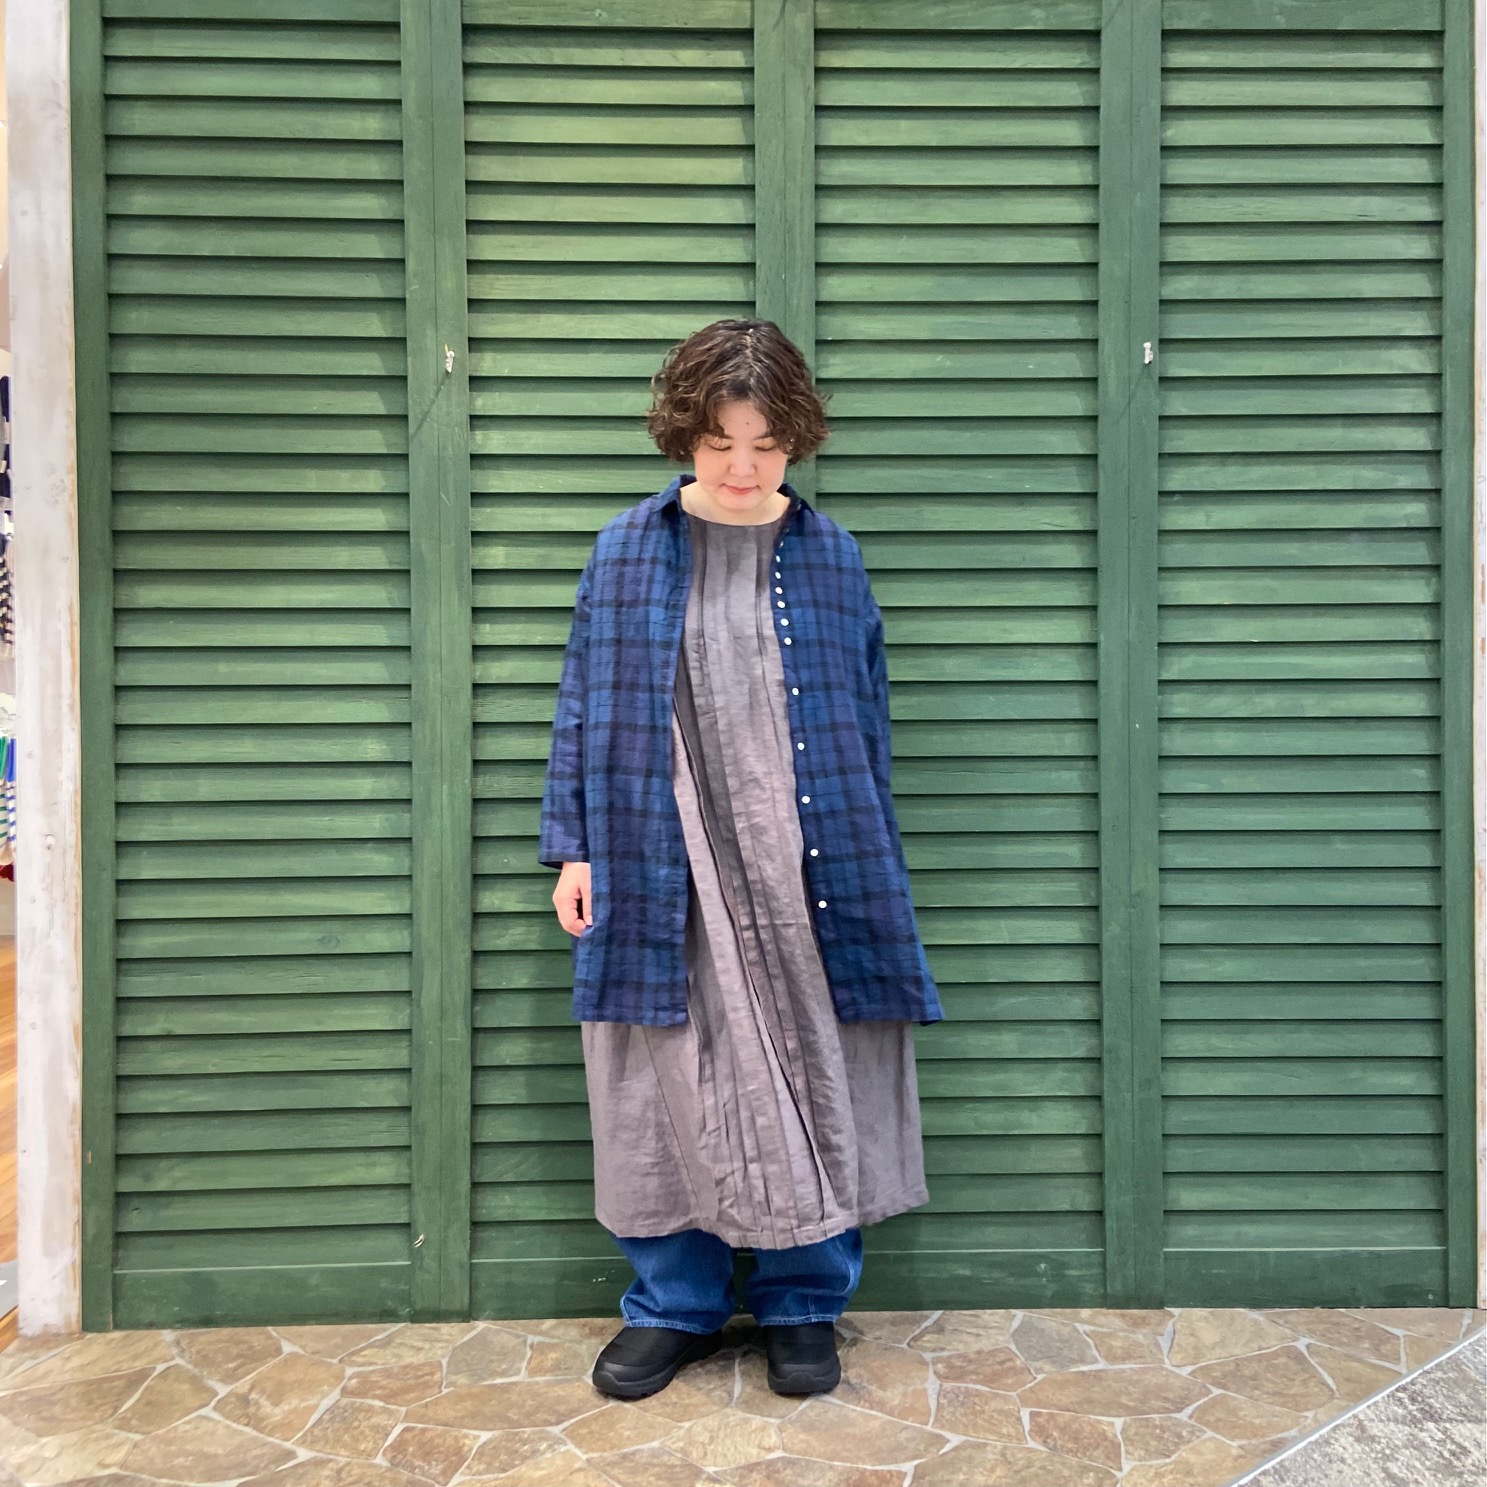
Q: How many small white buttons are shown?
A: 11